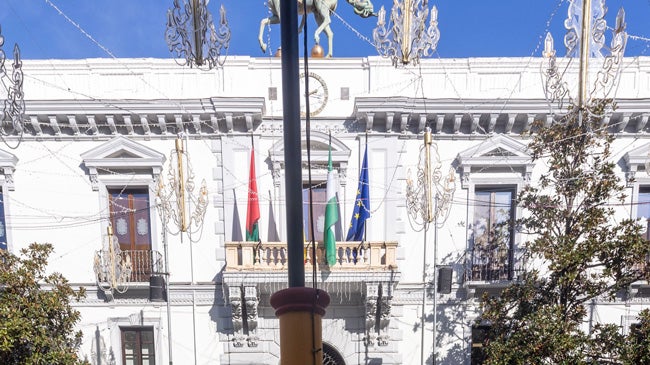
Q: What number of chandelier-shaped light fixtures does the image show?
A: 7